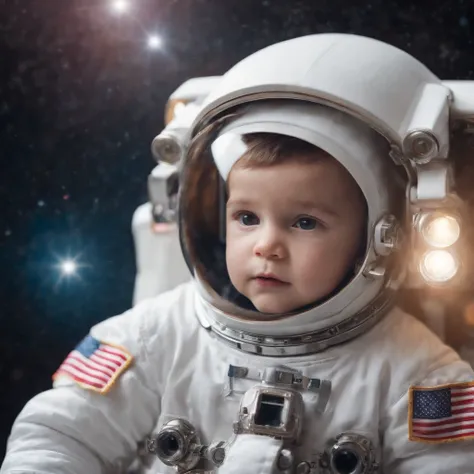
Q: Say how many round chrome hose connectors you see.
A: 2